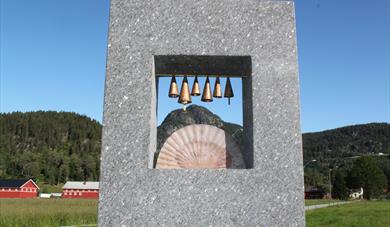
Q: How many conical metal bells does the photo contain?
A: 6